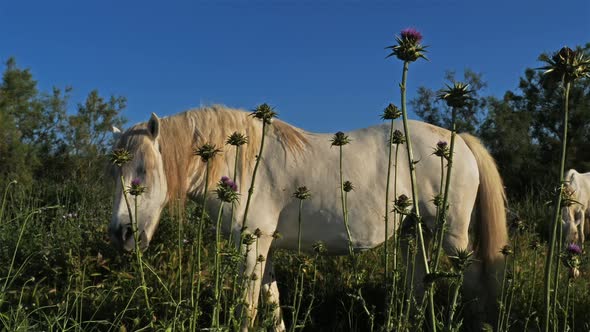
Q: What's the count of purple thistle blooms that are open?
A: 5